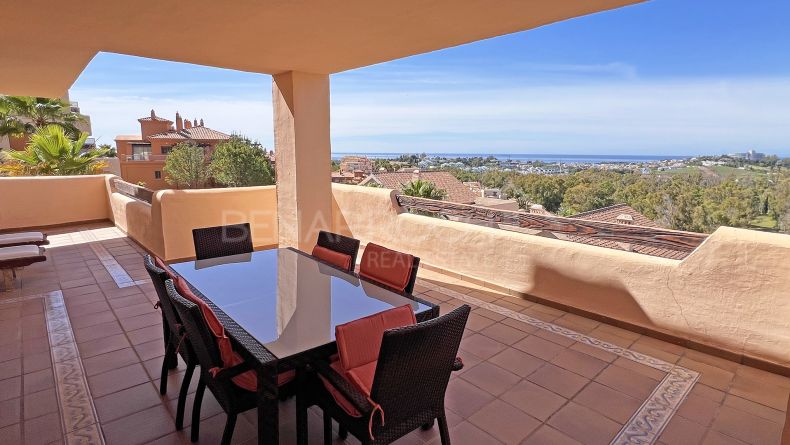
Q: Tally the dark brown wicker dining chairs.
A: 6